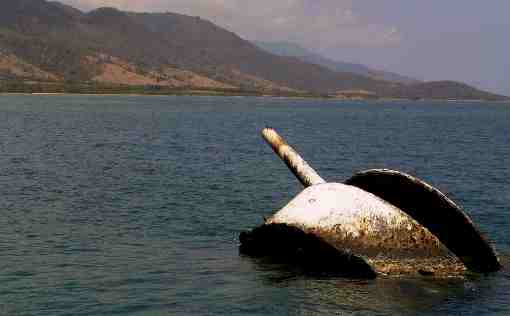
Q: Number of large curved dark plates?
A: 1